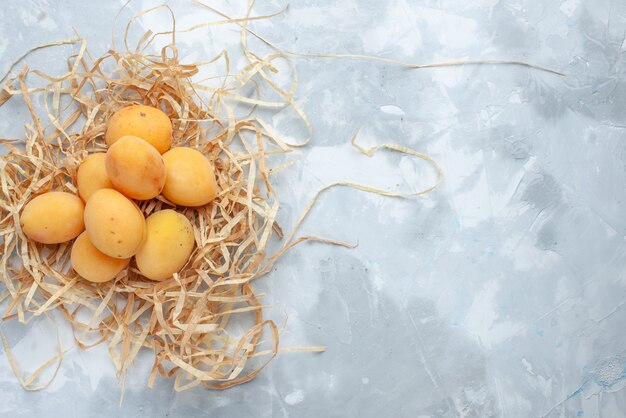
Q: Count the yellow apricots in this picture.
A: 8